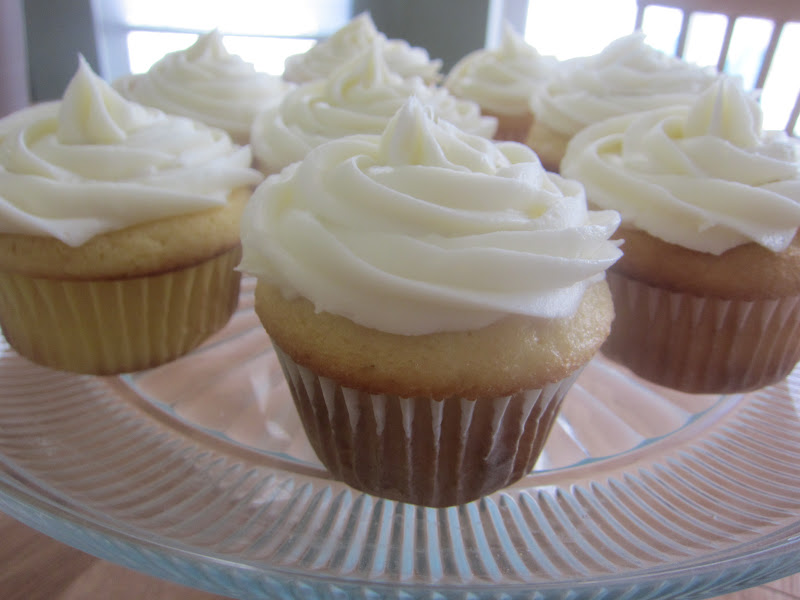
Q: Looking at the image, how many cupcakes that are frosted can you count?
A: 8